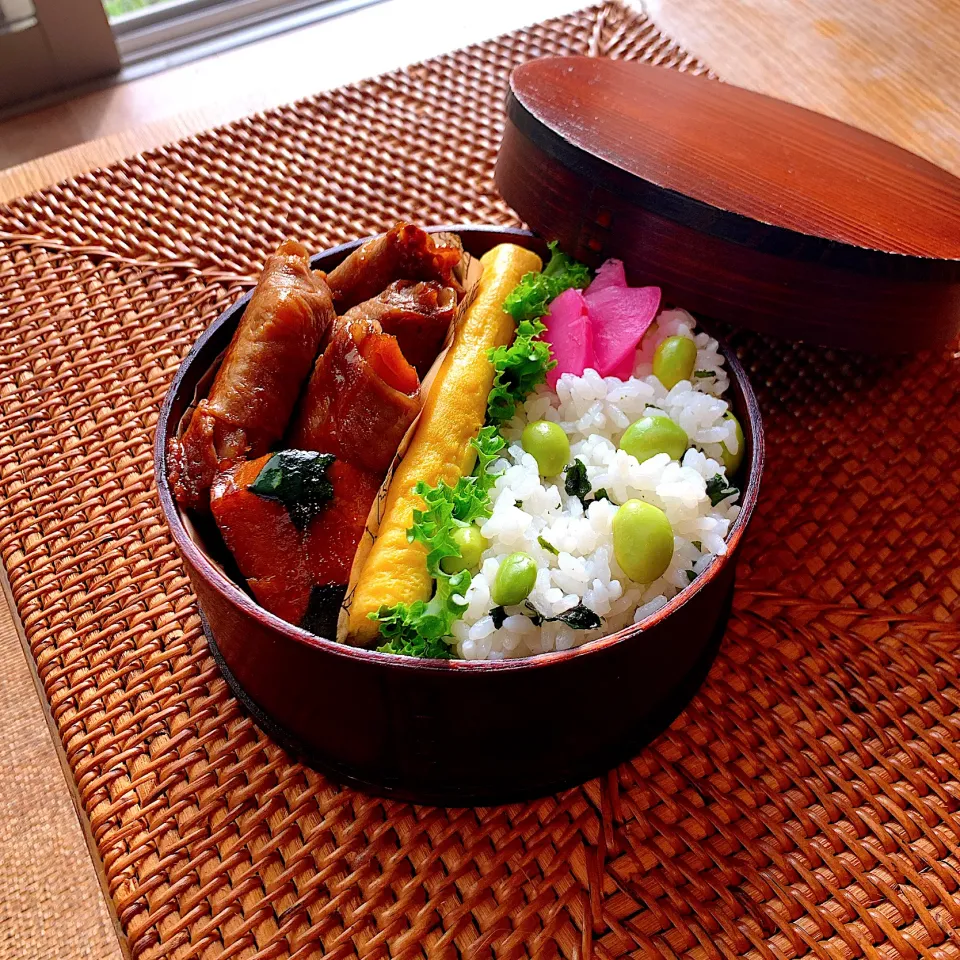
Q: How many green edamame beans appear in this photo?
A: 7